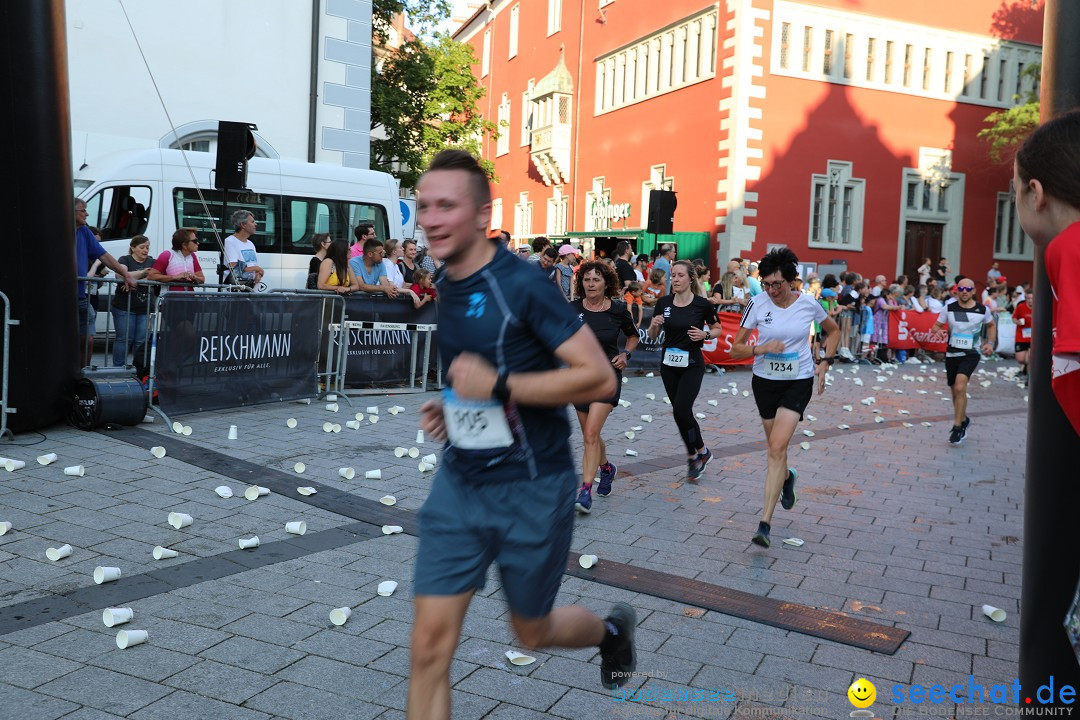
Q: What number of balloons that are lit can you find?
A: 0